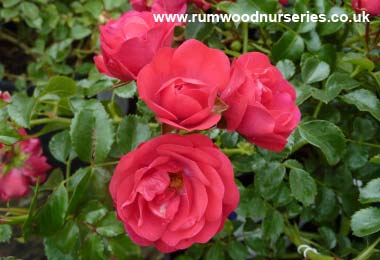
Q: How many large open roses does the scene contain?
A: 4